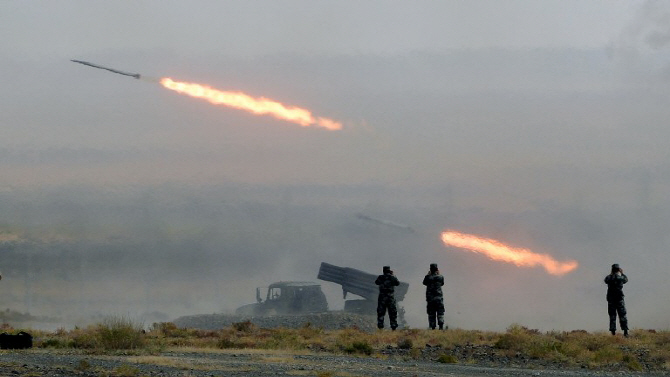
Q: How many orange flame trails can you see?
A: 2